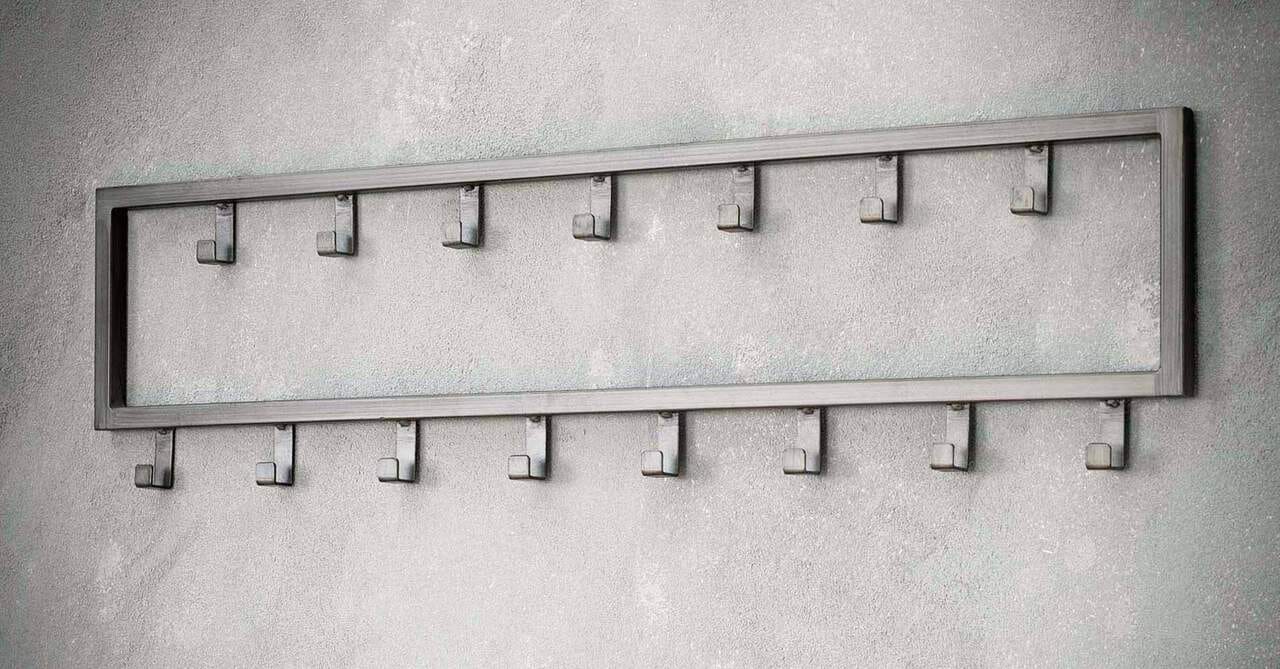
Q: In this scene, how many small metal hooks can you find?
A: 15